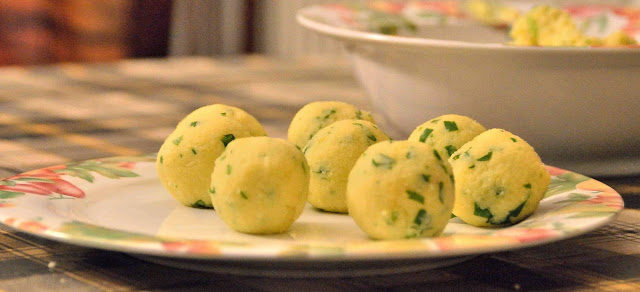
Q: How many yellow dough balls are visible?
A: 7